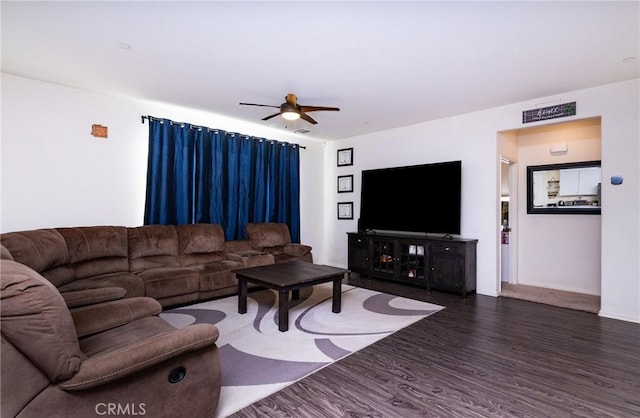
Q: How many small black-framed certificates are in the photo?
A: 3